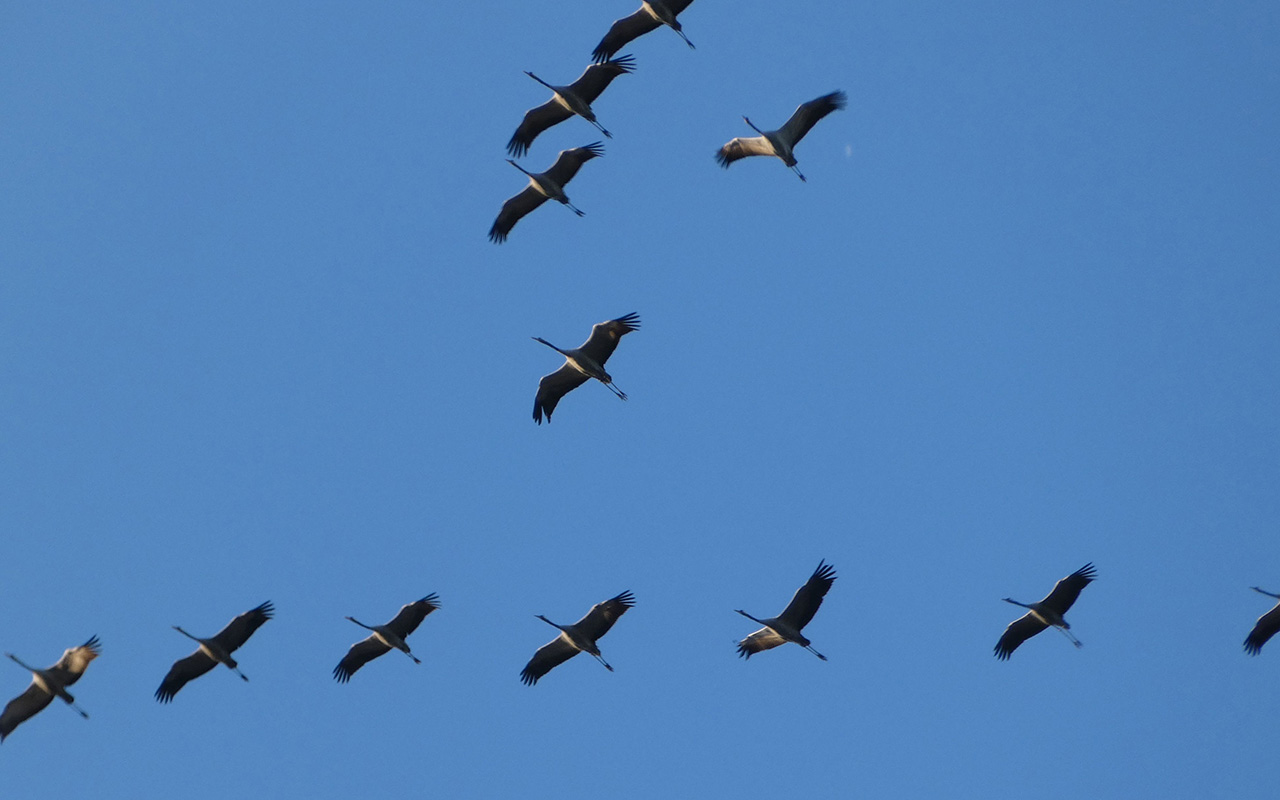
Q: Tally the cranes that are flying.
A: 12